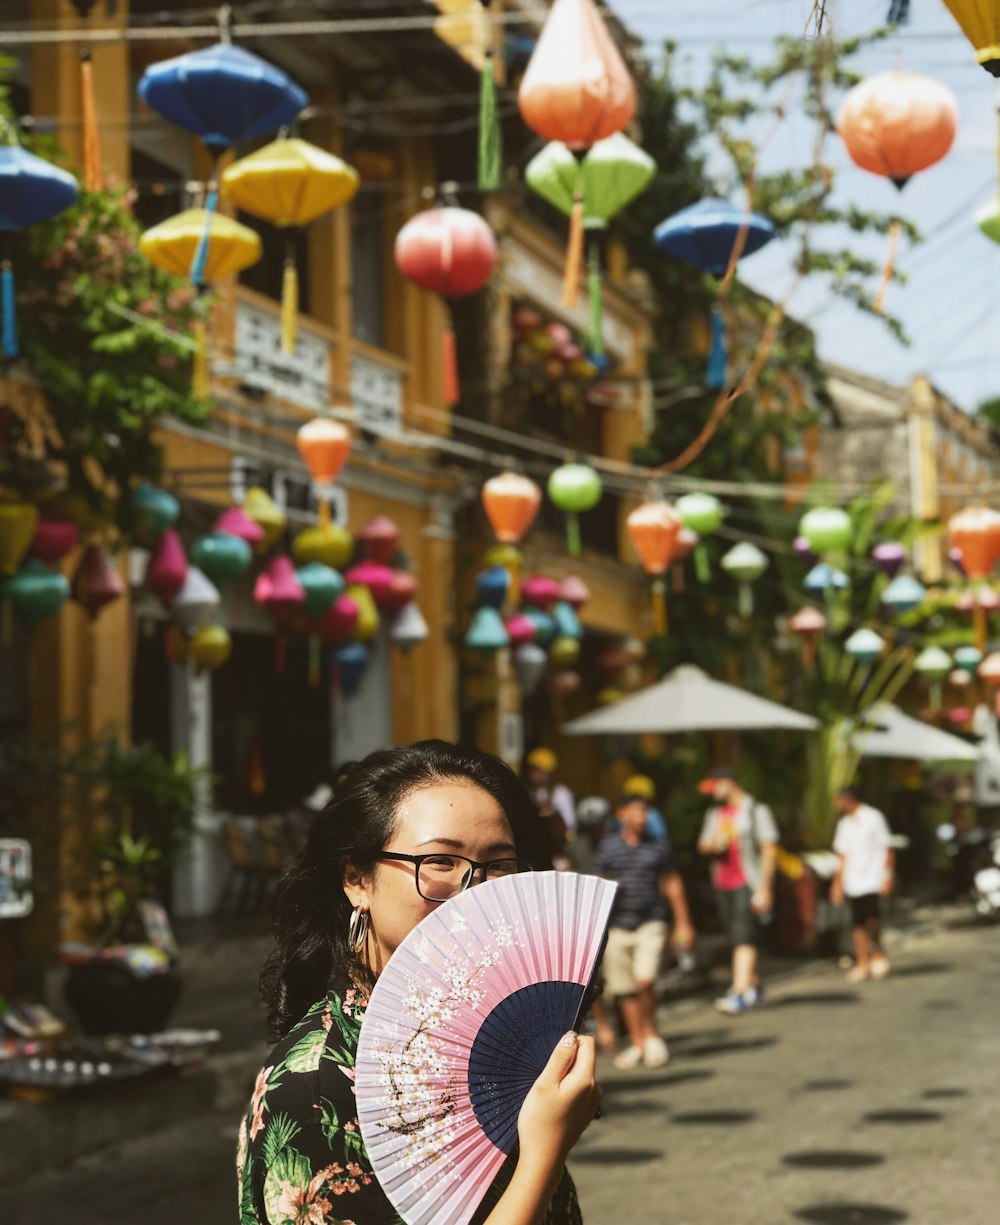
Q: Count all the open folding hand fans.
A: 1